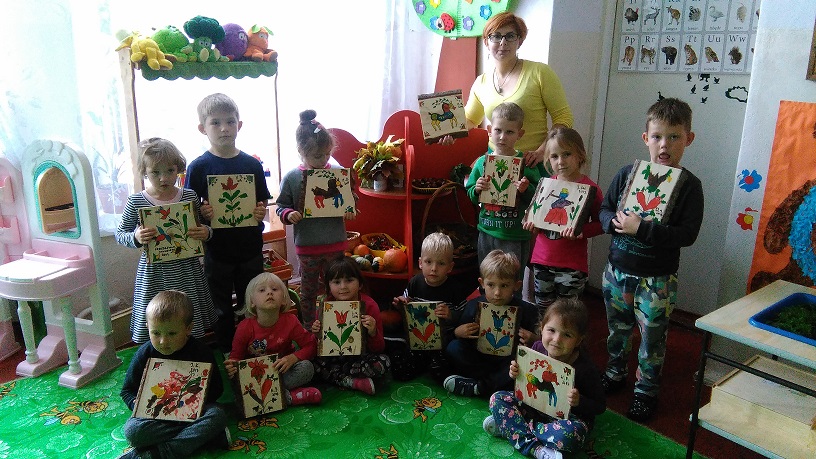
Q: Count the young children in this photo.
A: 12